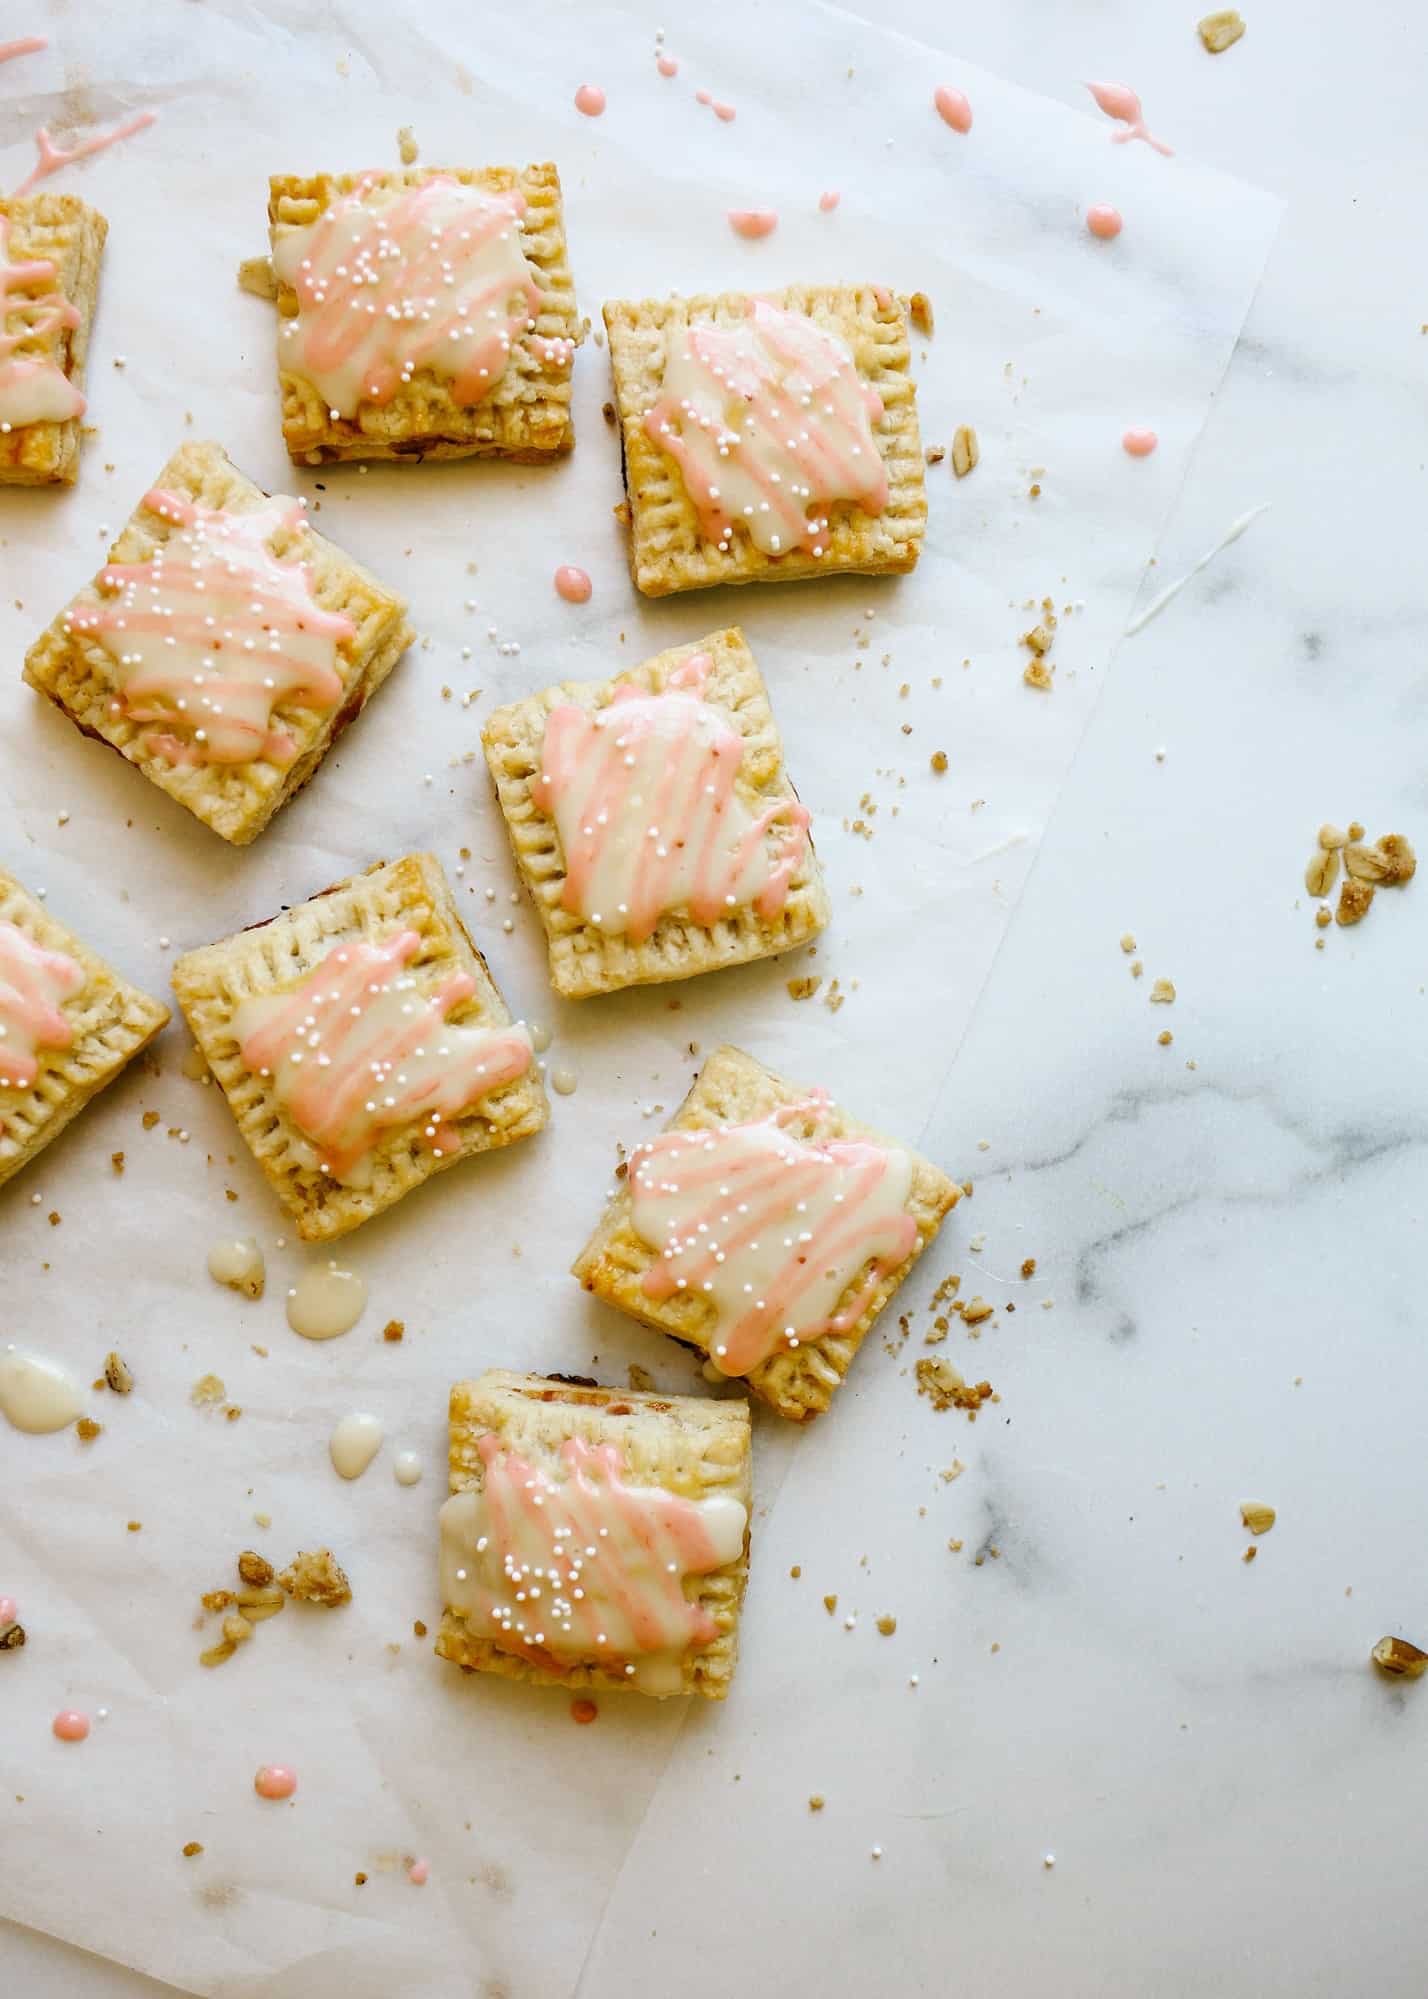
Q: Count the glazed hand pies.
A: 9